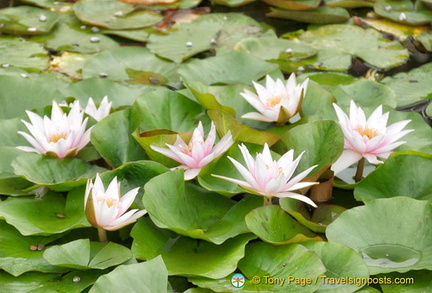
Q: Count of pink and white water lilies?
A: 7